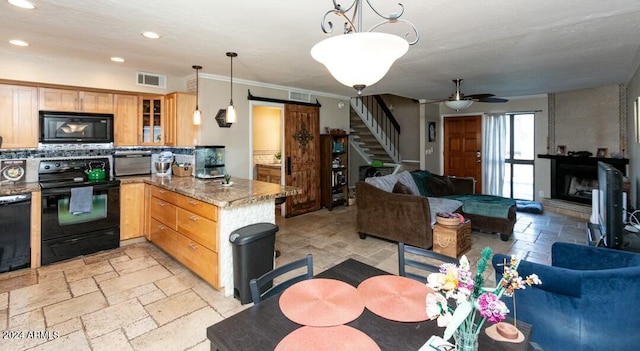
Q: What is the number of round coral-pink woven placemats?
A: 3